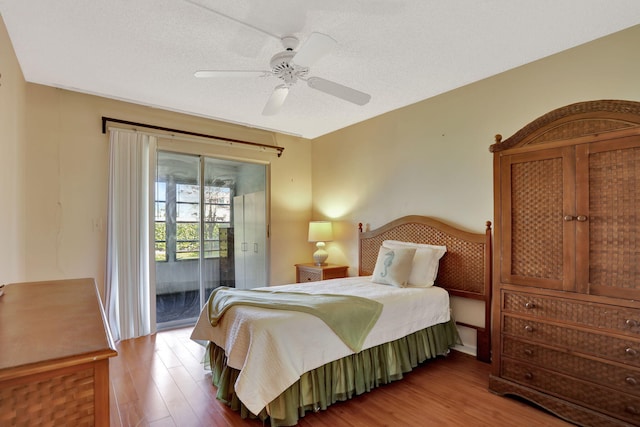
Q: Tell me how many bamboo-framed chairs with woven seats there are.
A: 0